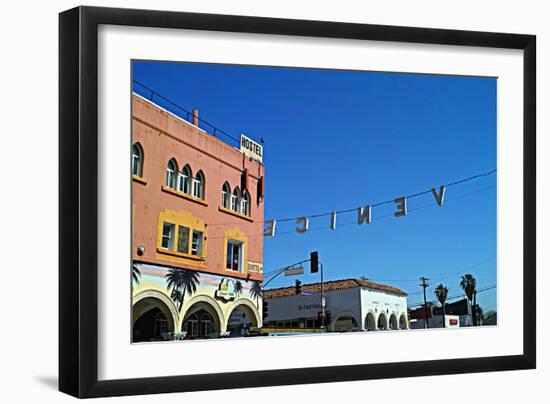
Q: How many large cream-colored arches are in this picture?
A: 3